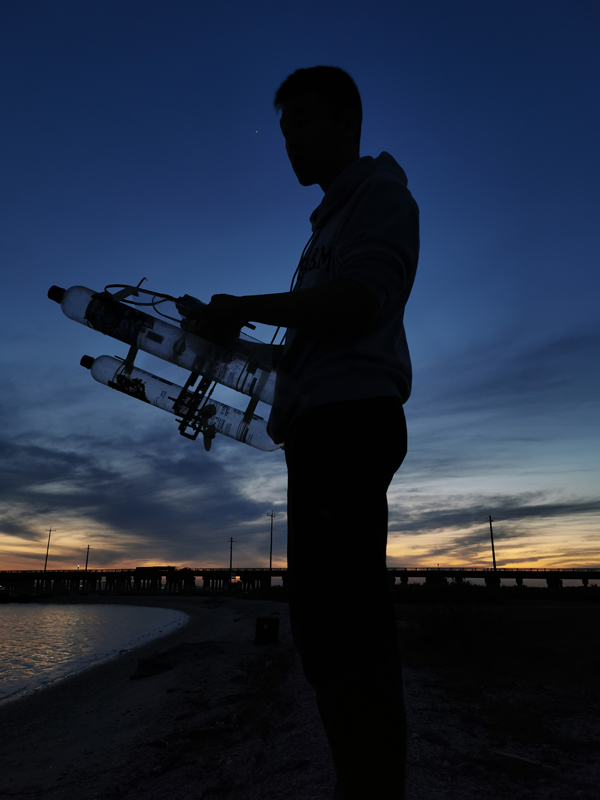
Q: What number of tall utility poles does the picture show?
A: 5